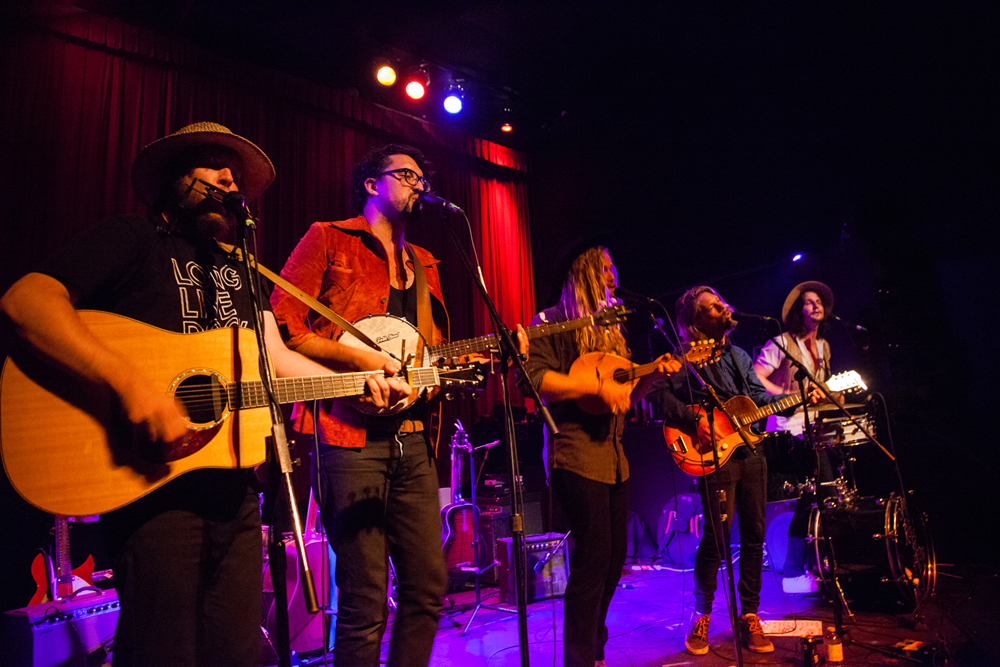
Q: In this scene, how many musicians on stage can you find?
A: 5